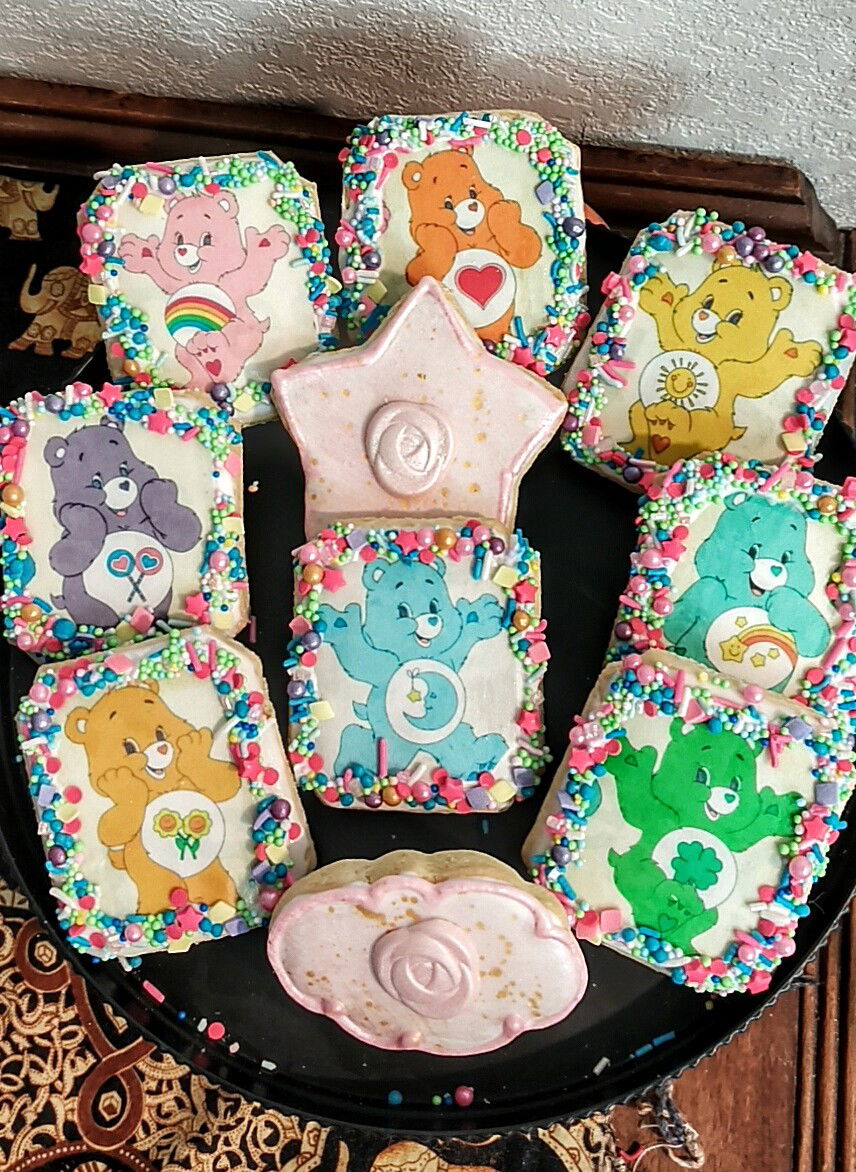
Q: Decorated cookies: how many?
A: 10